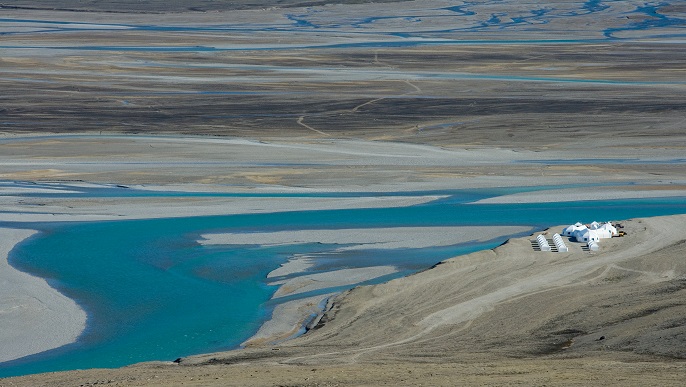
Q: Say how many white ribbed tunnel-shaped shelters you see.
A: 3